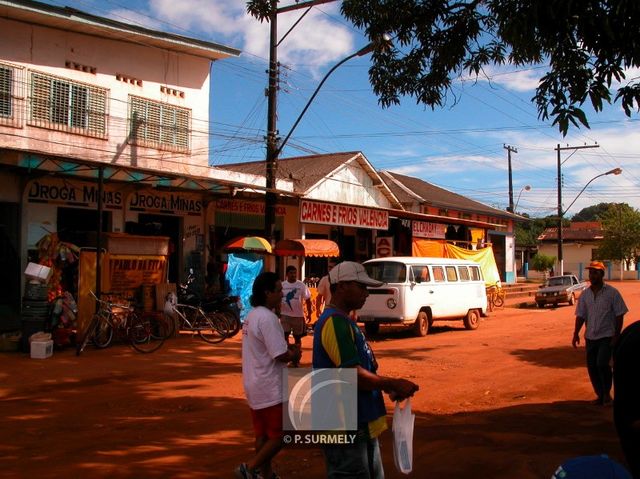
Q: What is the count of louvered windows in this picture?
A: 3